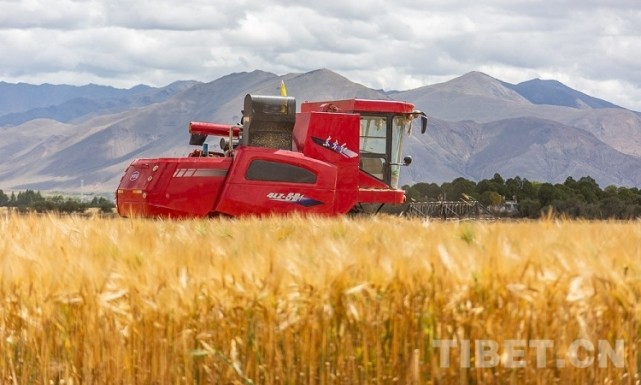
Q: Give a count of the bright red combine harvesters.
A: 1